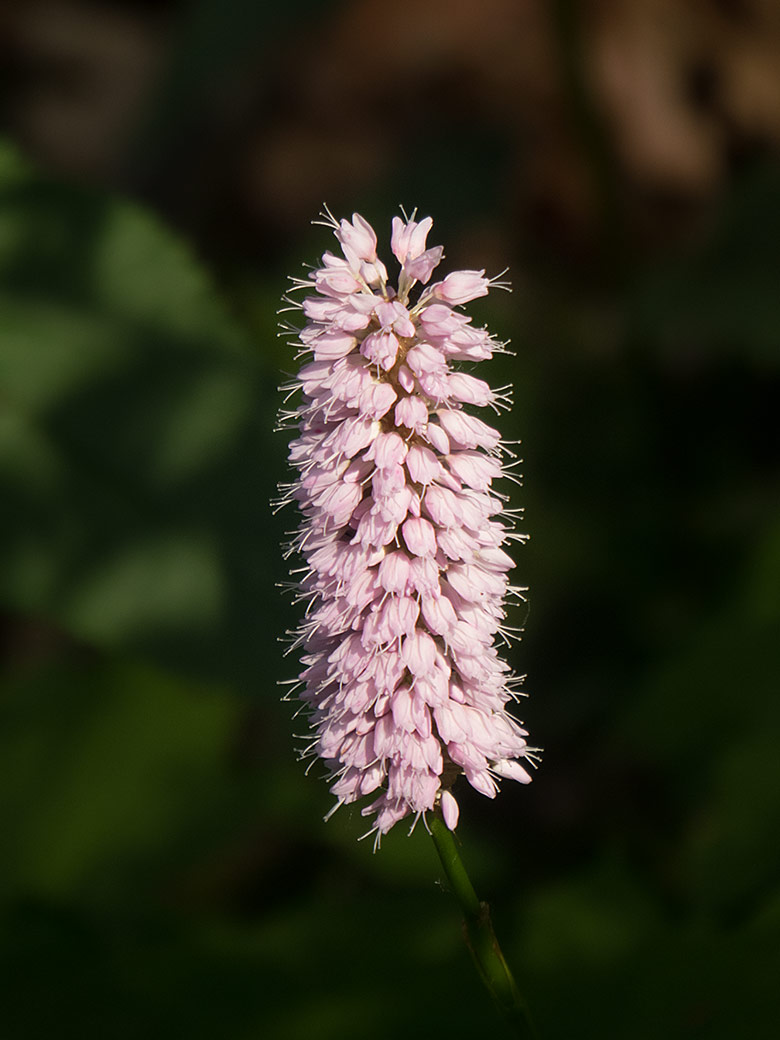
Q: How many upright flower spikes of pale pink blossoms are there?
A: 1